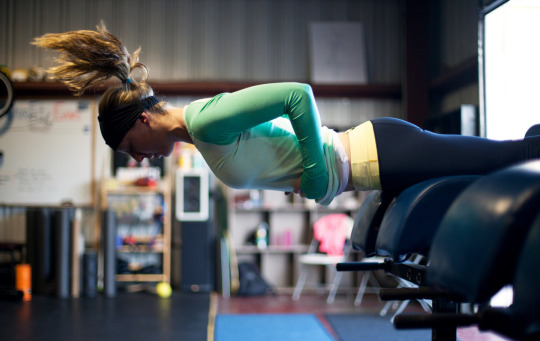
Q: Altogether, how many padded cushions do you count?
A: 4